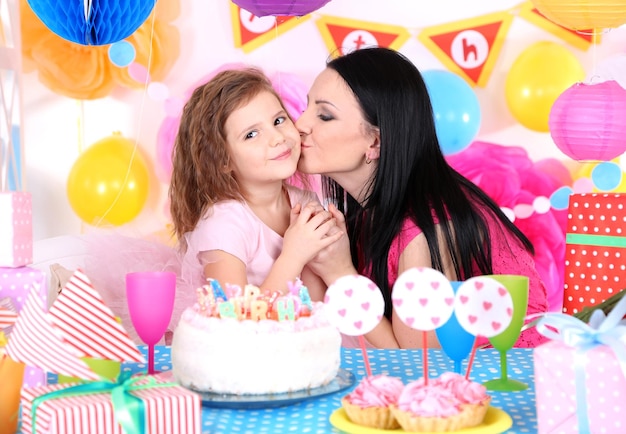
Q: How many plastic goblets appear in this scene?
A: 3